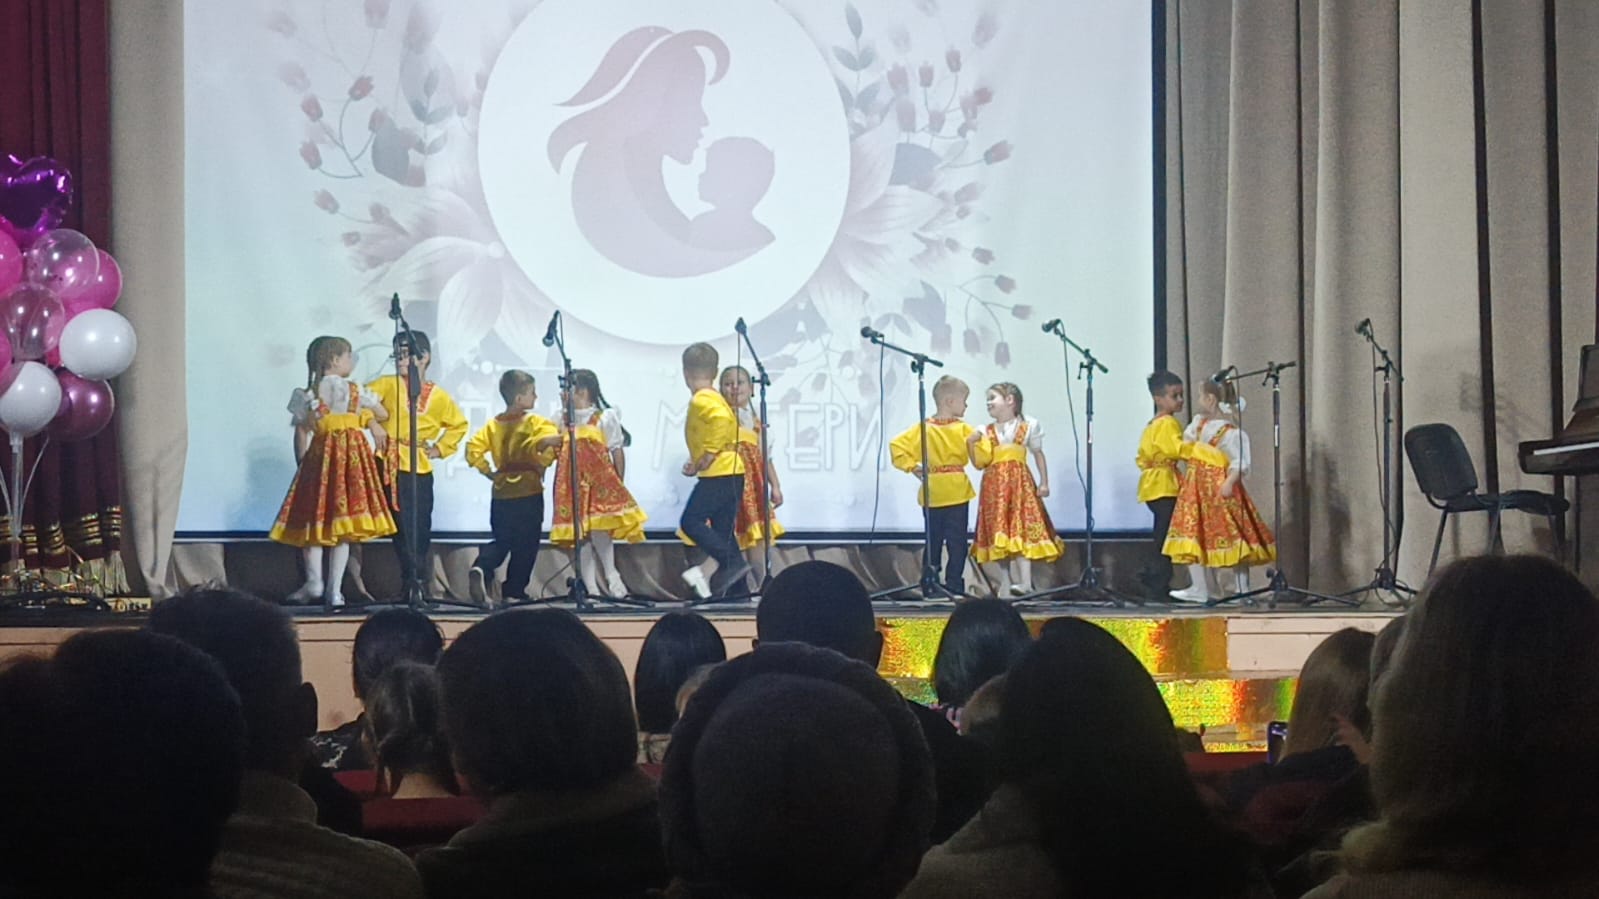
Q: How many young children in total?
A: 10